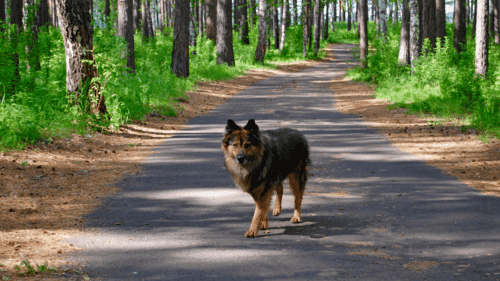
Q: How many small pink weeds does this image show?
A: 0